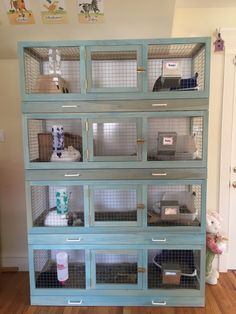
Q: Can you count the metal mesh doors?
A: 4